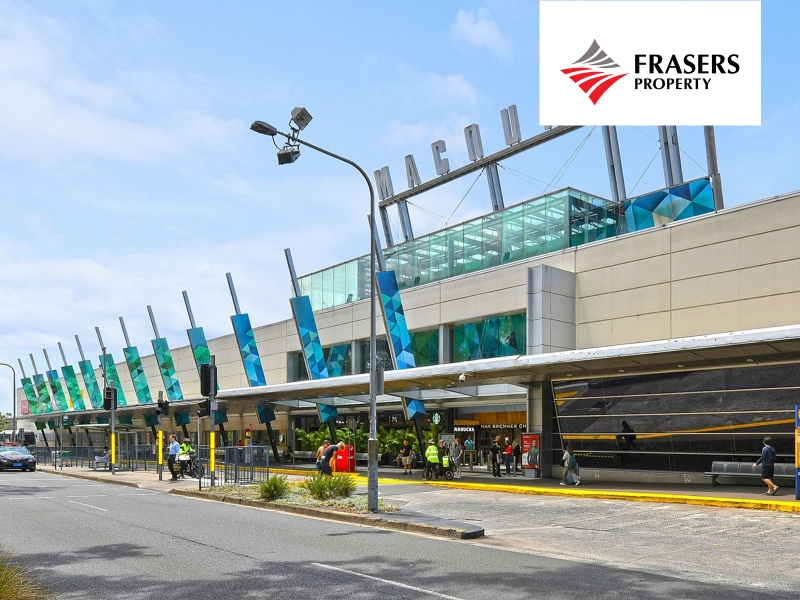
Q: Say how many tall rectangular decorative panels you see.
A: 12